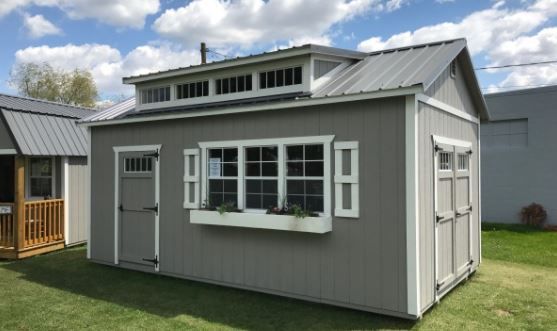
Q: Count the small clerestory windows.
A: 4